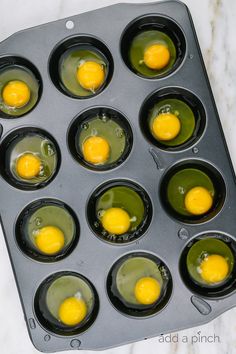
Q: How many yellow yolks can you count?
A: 12